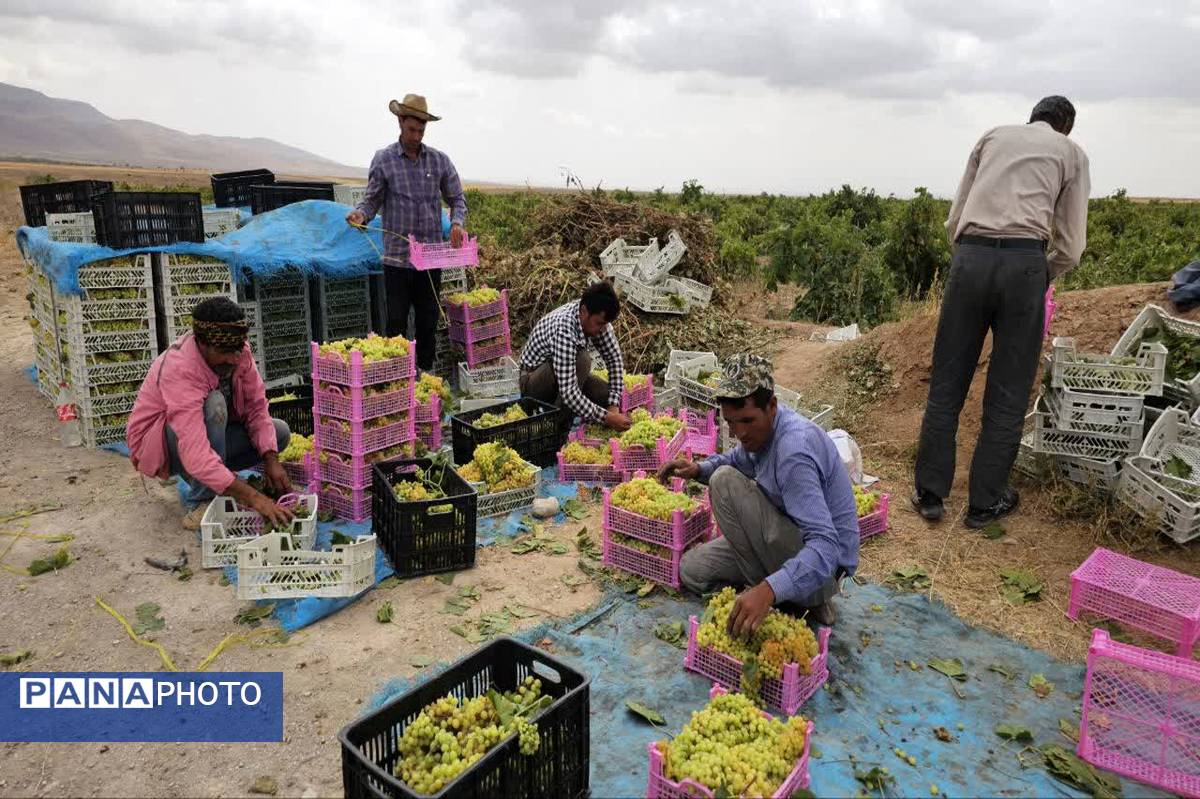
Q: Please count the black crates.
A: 8